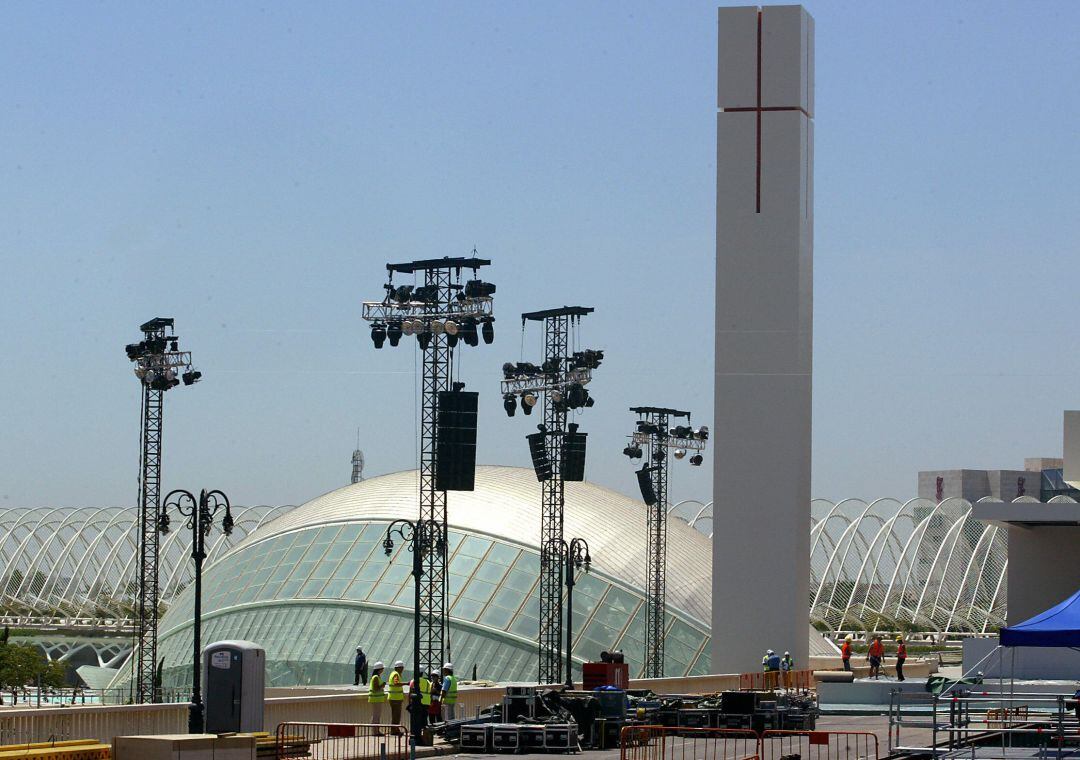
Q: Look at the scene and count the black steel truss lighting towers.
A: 4